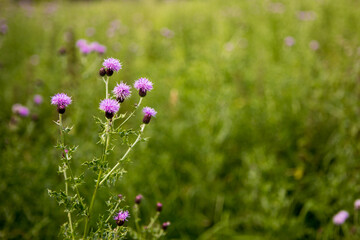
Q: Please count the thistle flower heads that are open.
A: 7